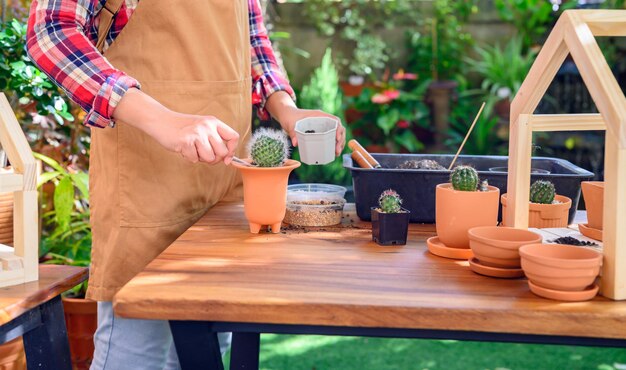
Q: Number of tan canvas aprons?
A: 1